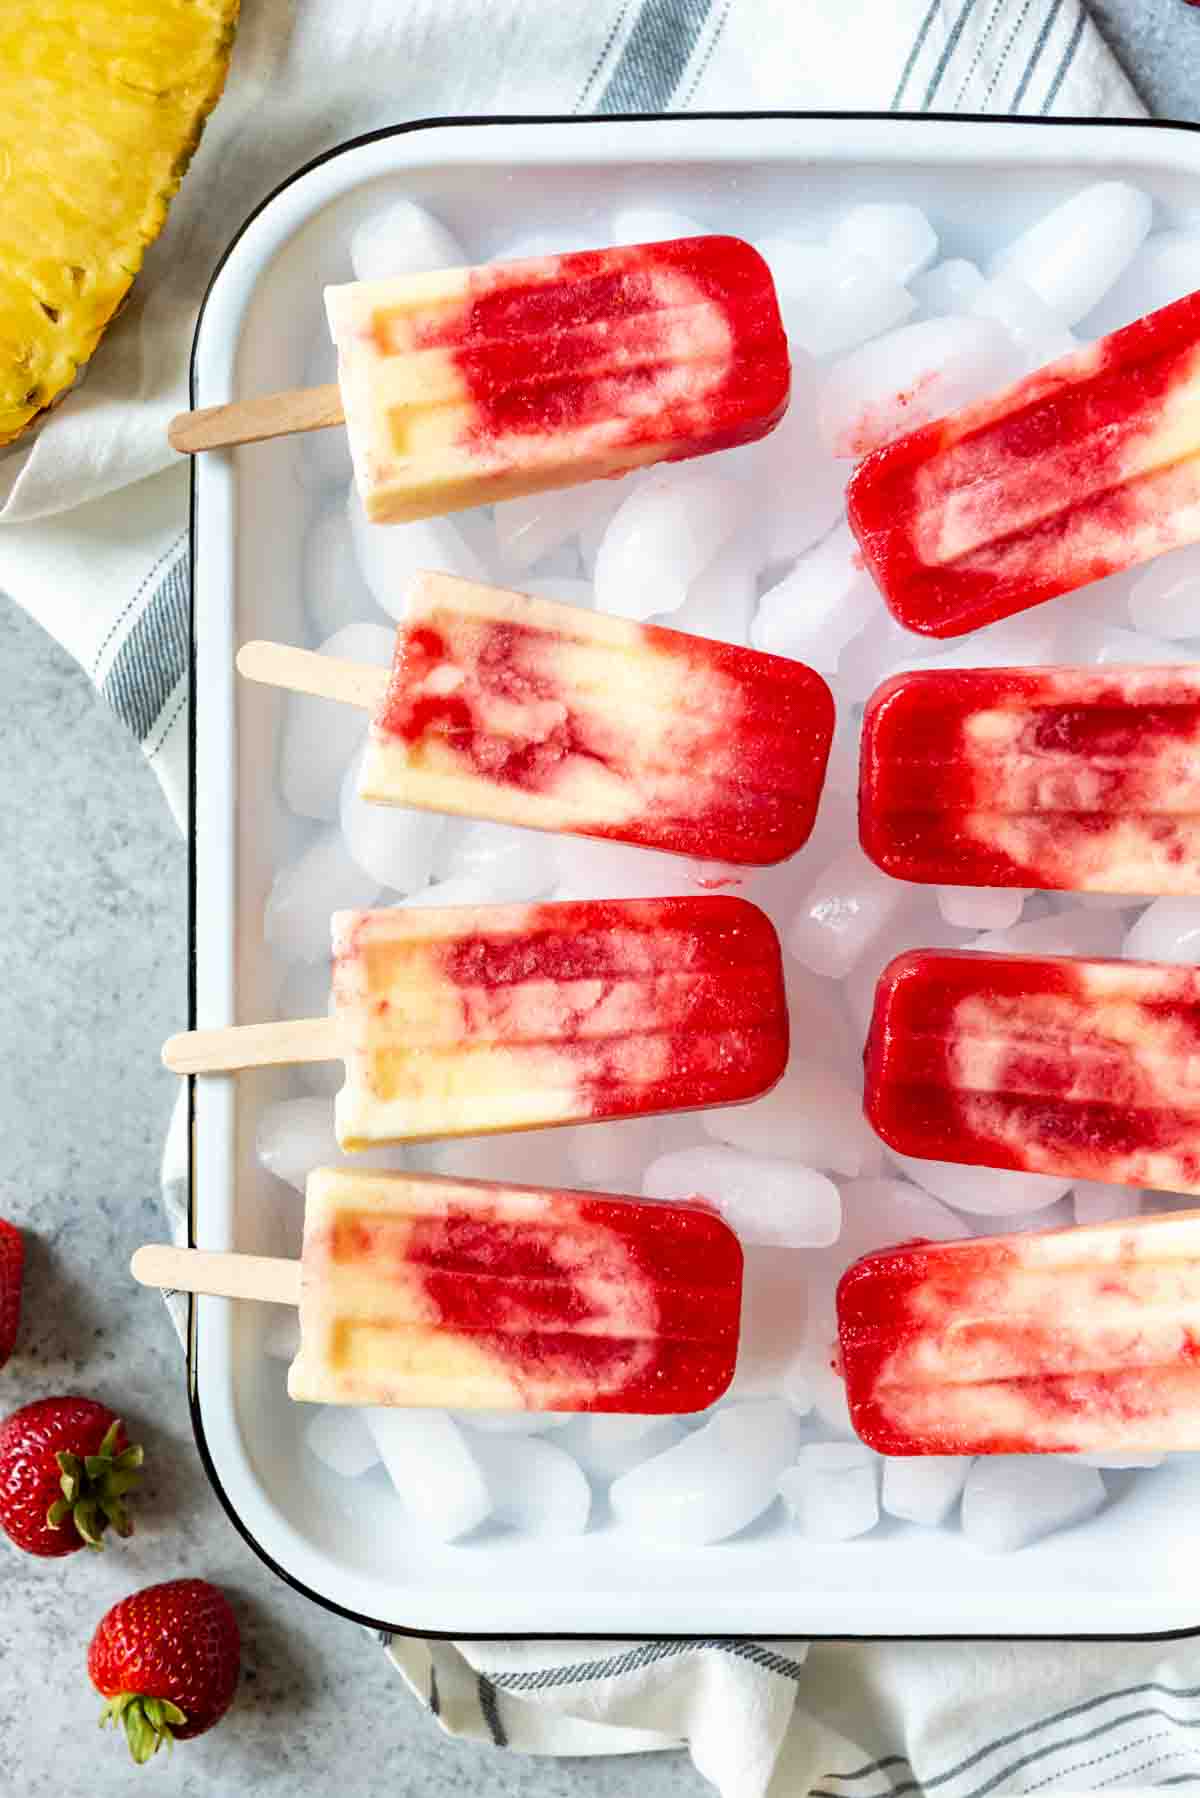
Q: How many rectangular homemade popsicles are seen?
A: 8